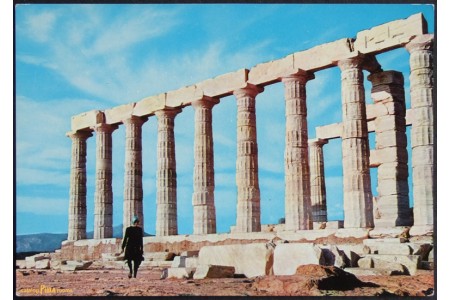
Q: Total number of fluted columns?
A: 10